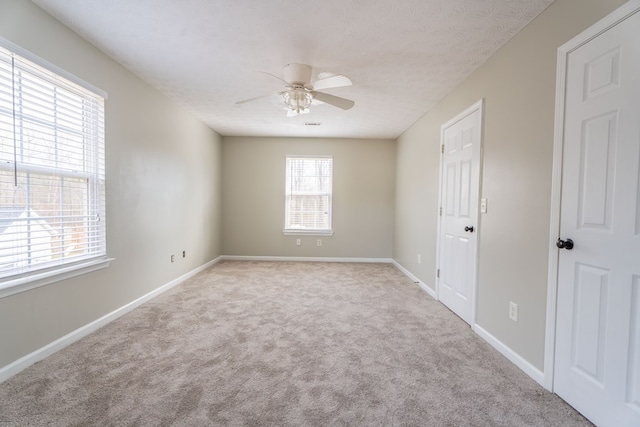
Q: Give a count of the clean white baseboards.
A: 4